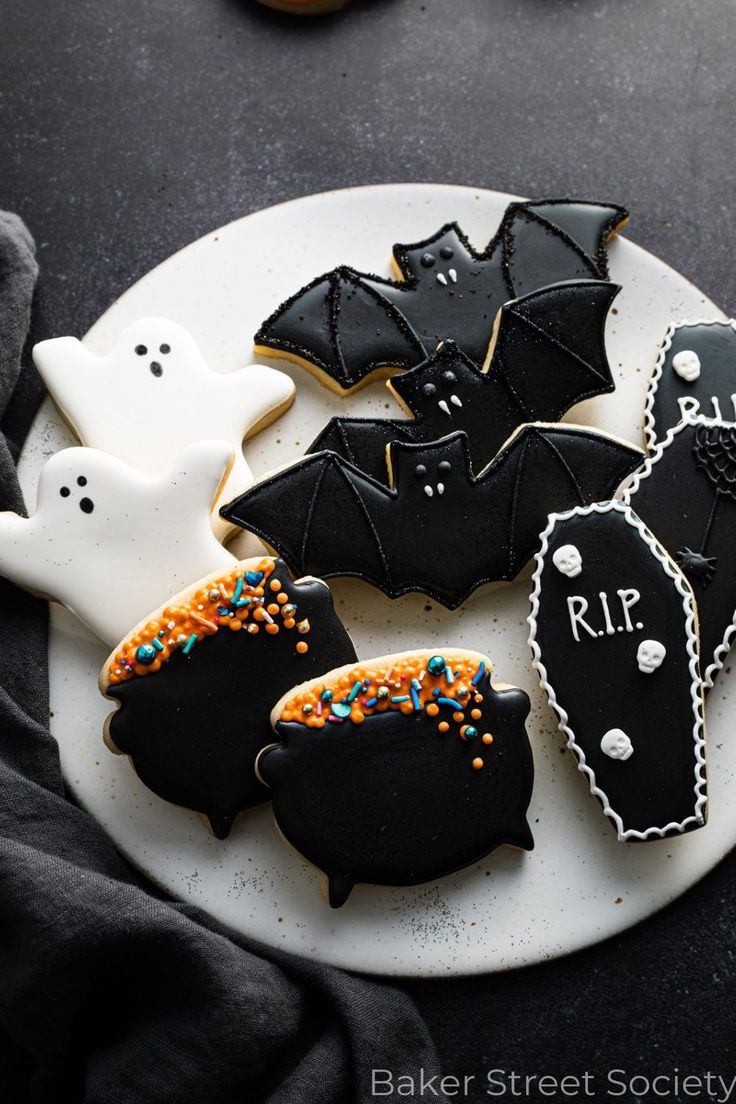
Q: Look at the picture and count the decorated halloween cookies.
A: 10